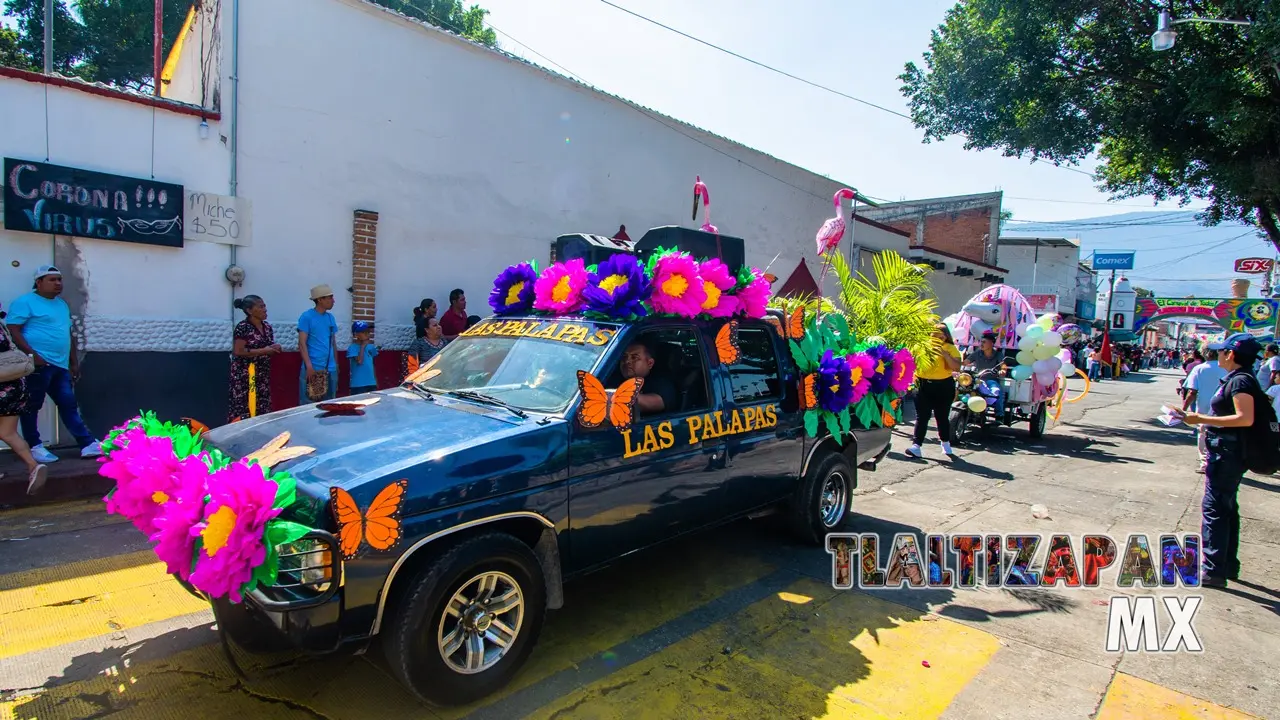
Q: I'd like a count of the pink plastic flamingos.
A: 2